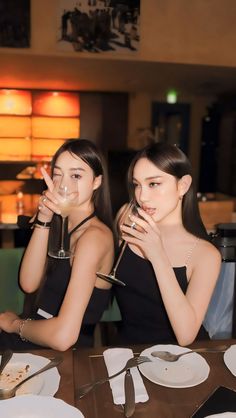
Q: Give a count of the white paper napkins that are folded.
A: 1